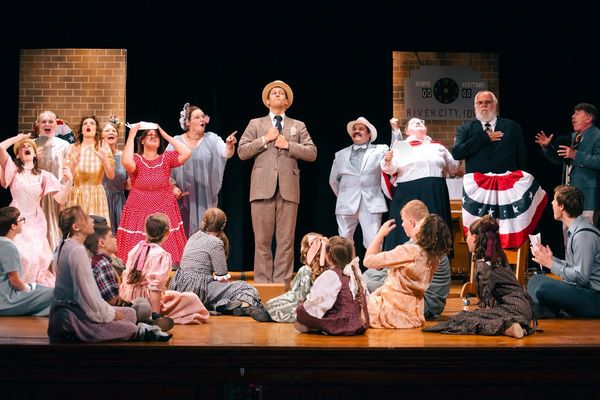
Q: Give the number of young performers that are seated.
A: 12